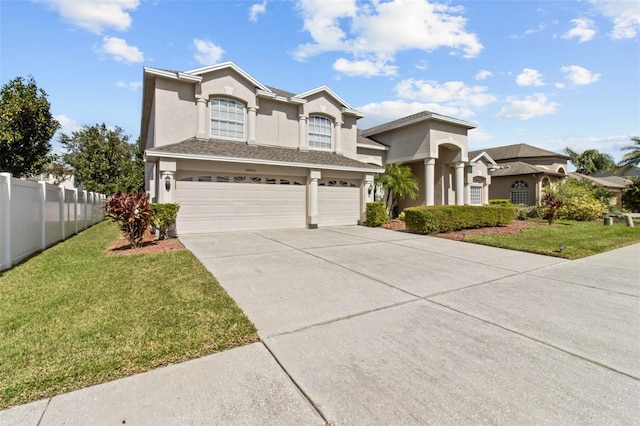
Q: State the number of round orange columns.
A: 0